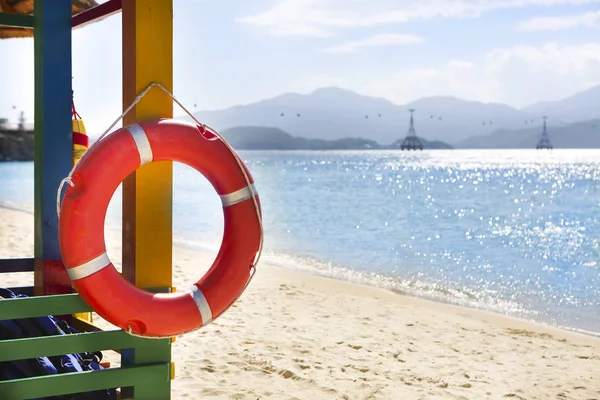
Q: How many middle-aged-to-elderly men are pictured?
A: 0